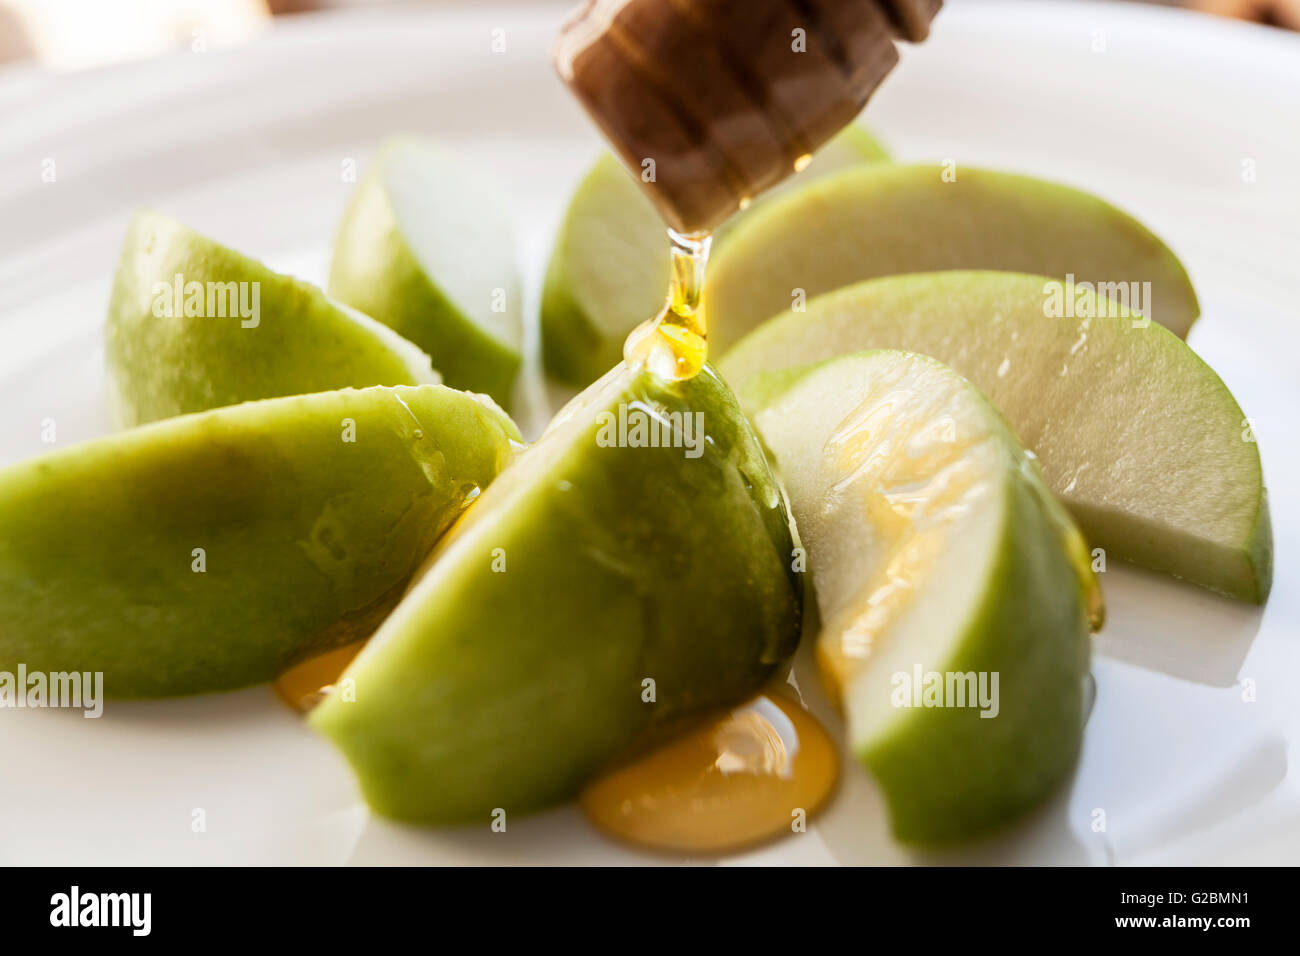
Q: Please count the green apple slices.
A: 8